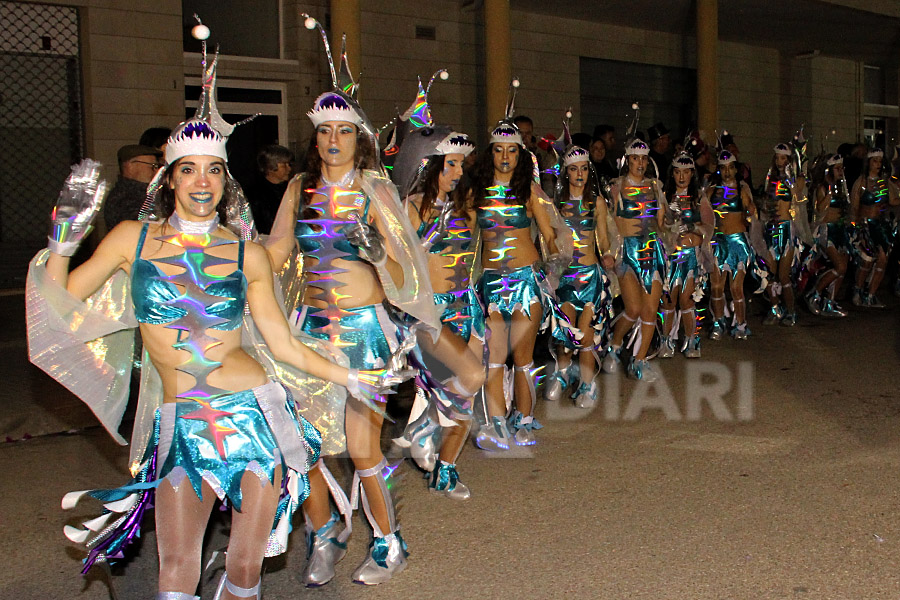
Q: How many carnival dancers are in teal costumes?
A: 11